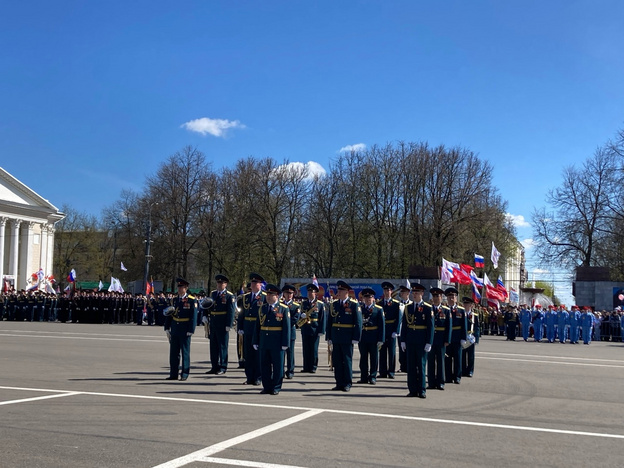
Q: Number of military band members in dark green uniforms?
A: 15